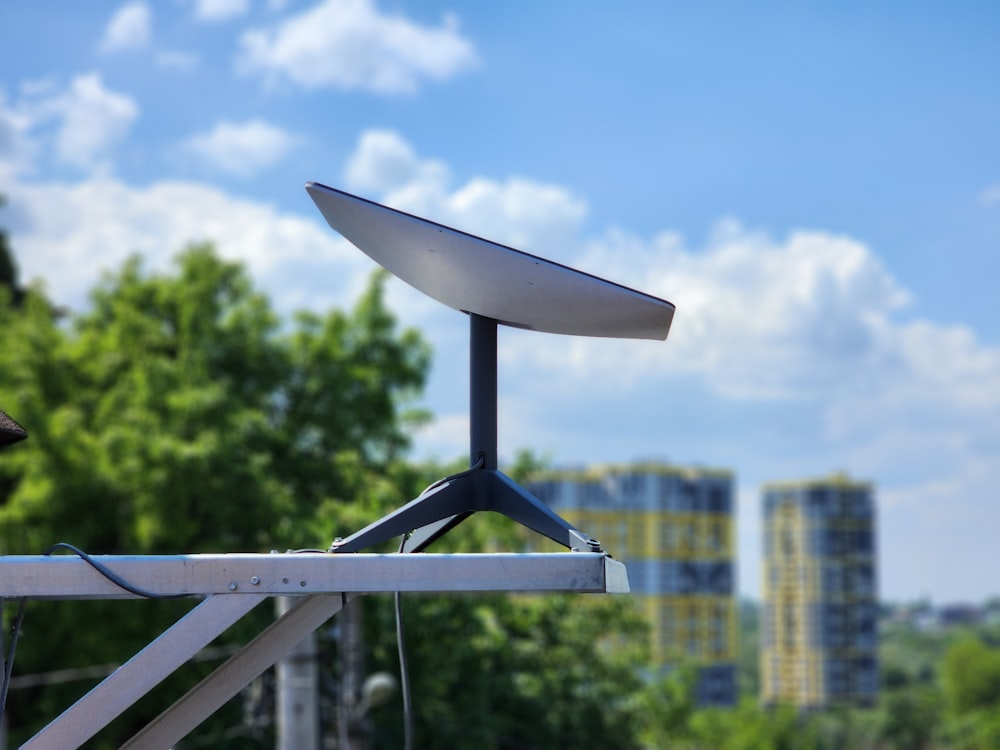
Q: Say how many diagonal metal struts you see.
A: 2